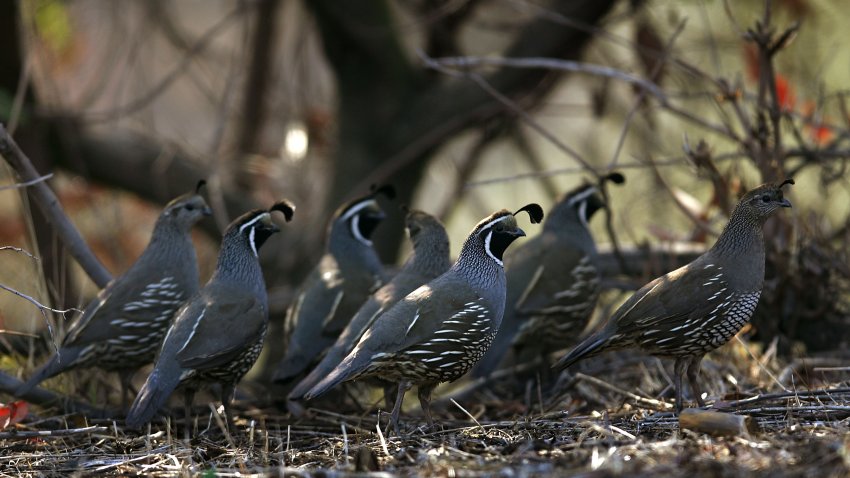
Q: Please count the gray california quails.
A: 7